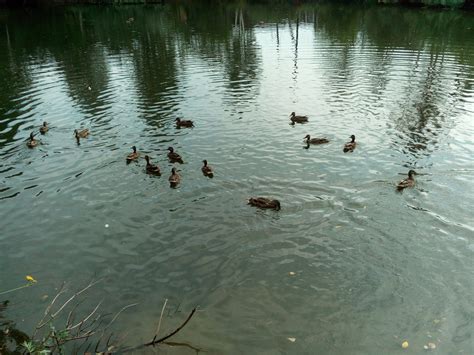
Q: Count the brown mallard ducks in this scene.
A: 14